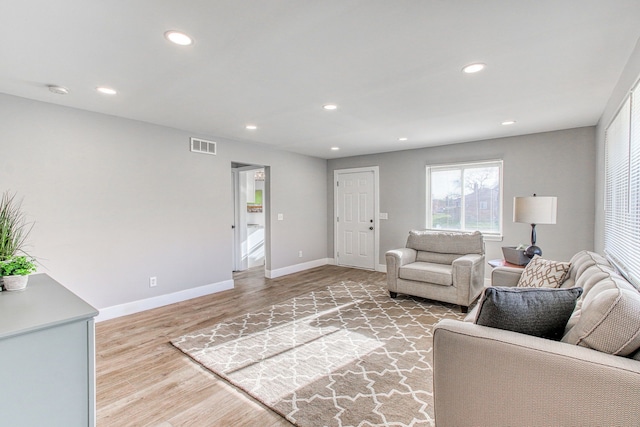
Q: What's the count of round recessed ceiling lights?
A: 8